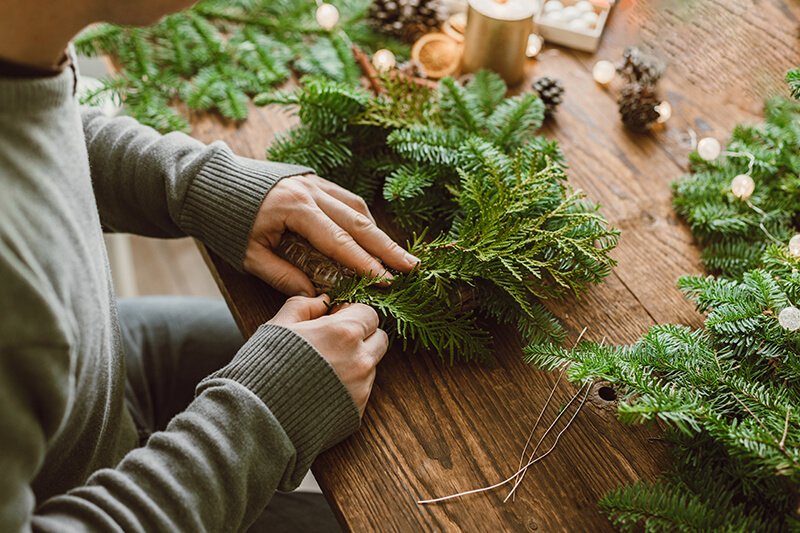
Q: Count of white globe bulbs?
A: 9